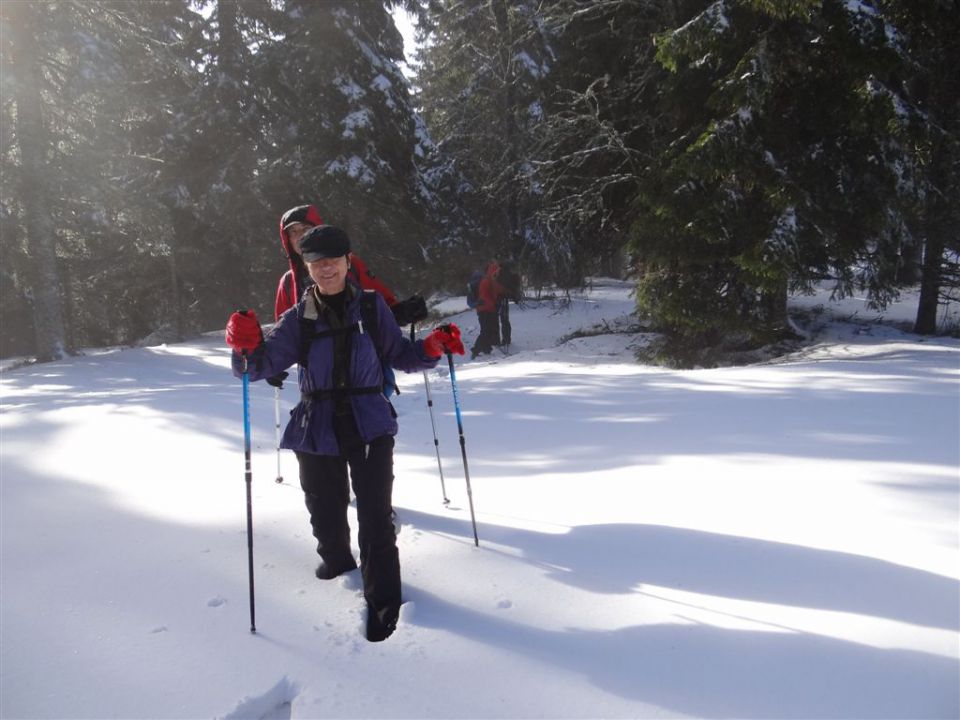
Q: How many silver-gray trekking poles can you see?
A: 2